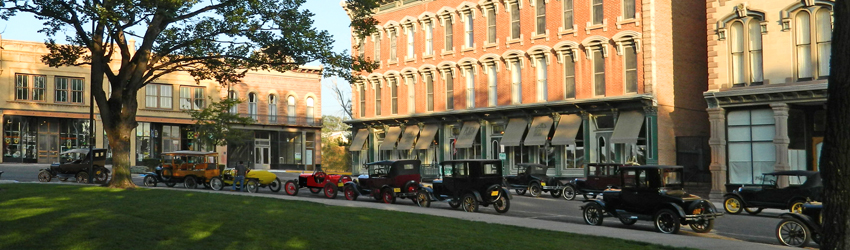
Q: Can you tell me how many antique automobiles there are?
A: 11